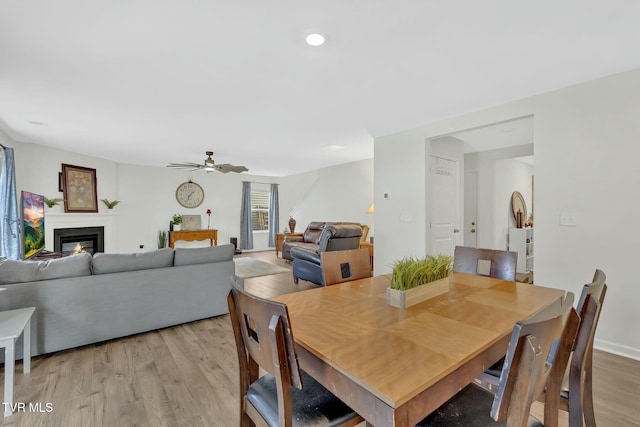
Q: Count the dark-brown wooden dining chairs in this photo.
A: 5